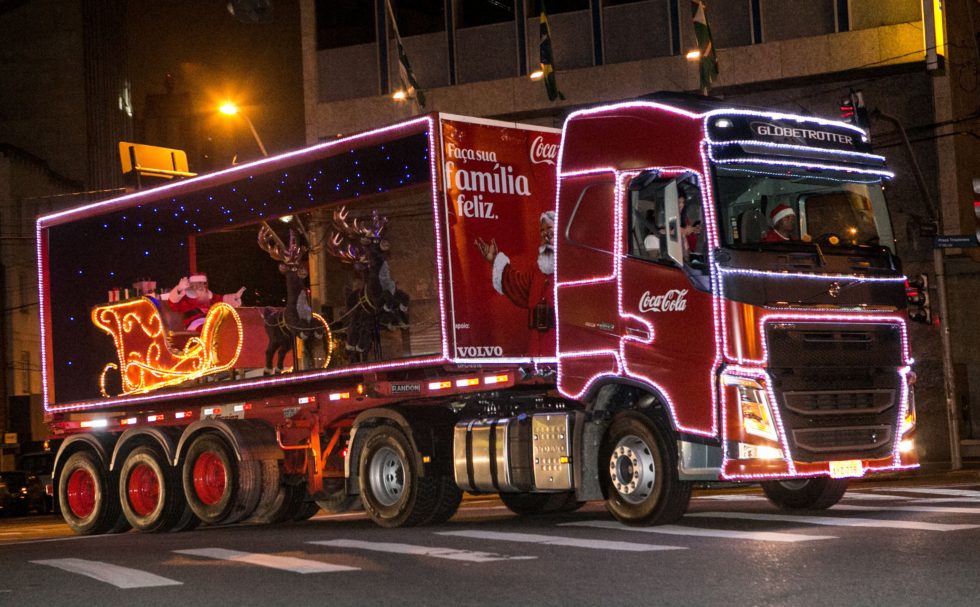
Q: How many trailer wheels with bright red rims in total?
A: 3